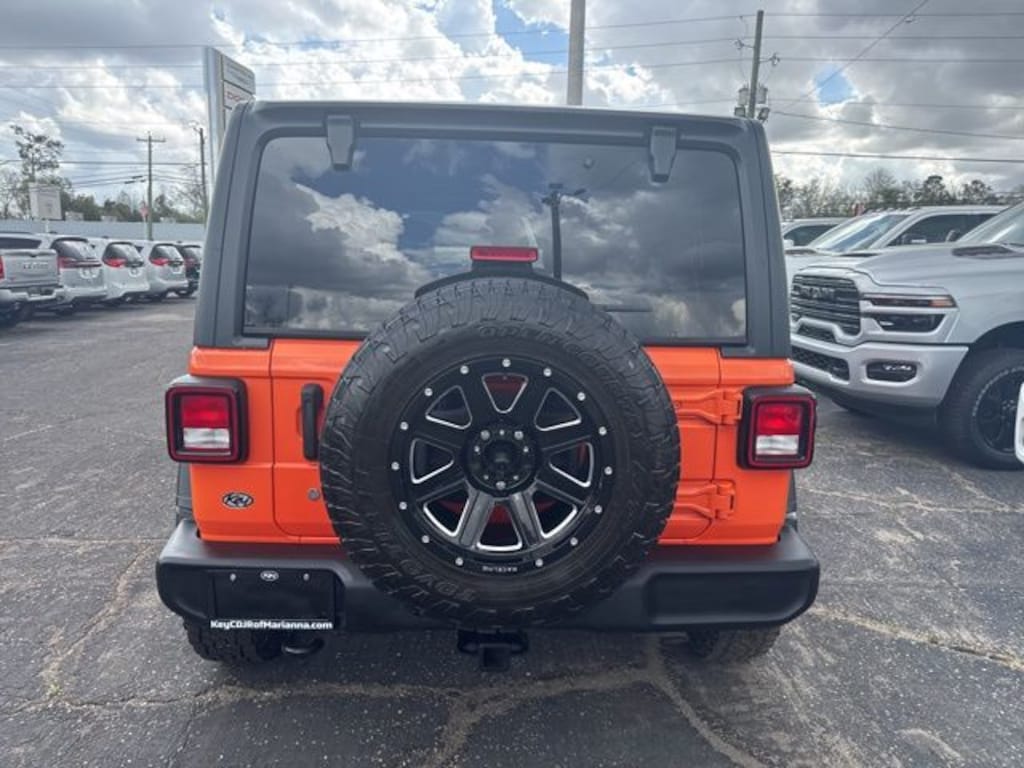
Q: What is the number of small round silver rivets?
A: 15